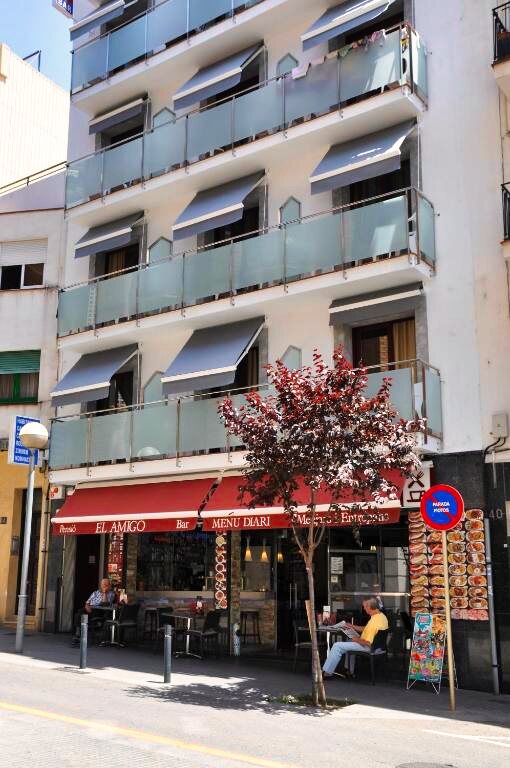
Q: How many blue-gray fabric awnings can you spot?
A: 10